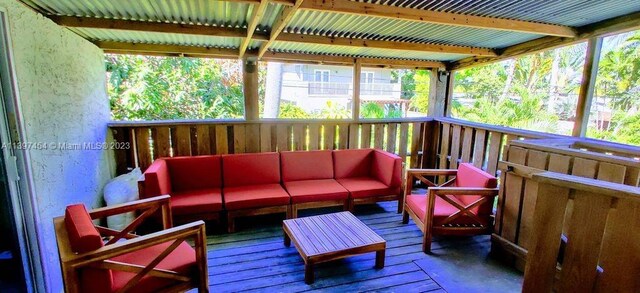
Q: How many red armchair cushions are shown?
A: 4